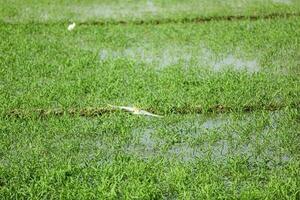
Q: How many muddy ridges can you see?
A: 2